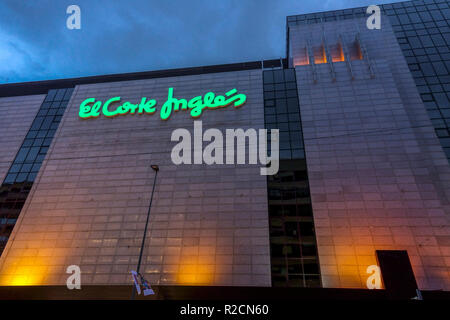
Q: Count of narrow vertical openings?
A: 4